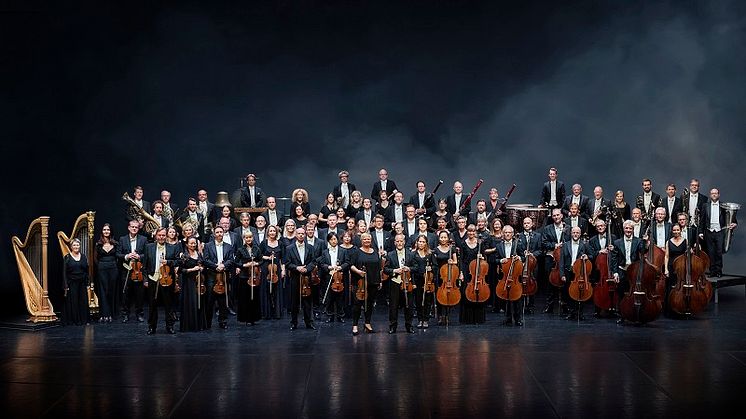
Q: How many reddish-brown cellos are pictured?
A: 6